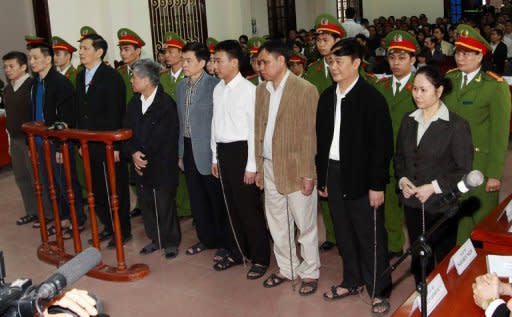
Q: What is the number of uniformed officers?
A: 11